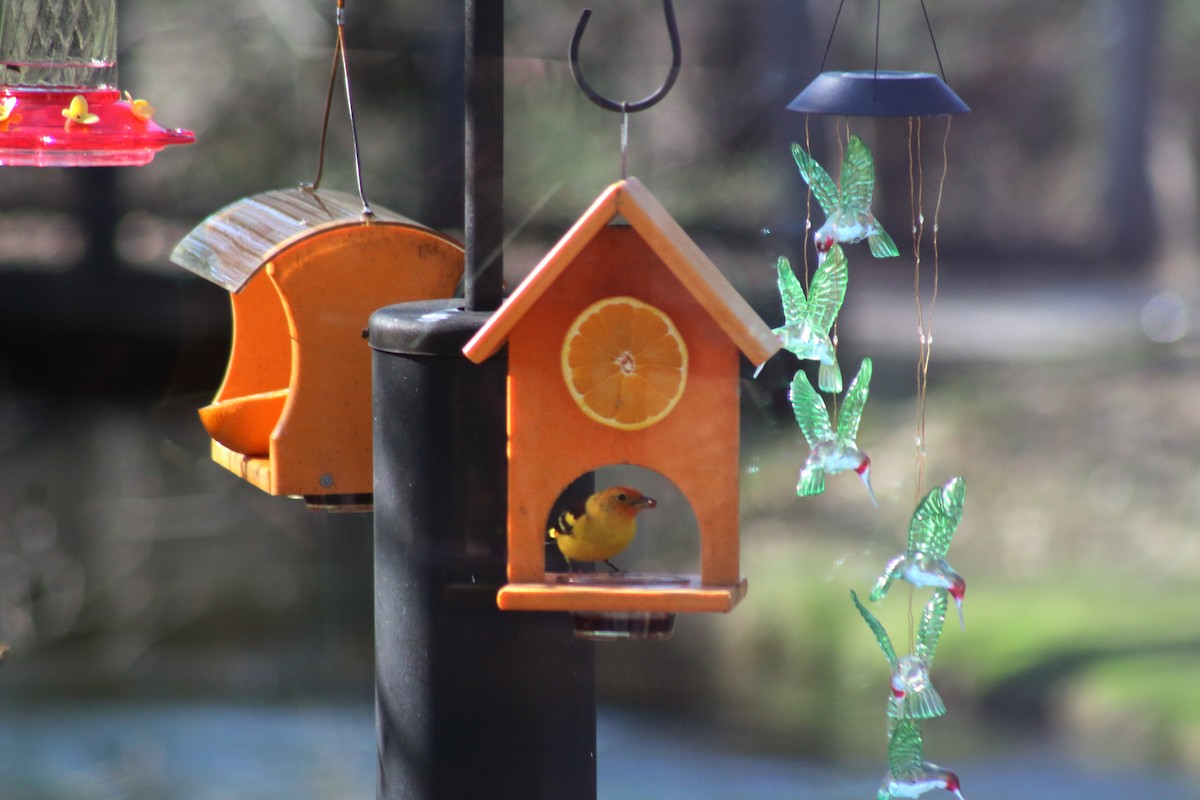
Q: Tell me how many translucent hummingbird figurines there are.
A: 6